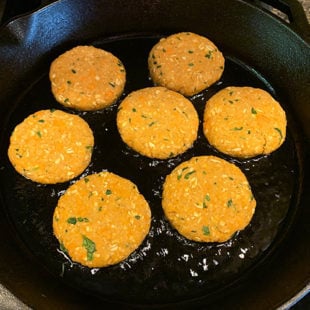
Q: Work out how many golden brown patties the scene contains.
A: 7